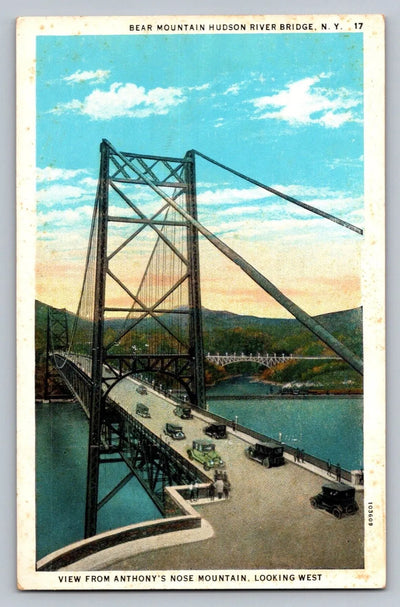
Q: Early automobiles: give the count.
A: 8